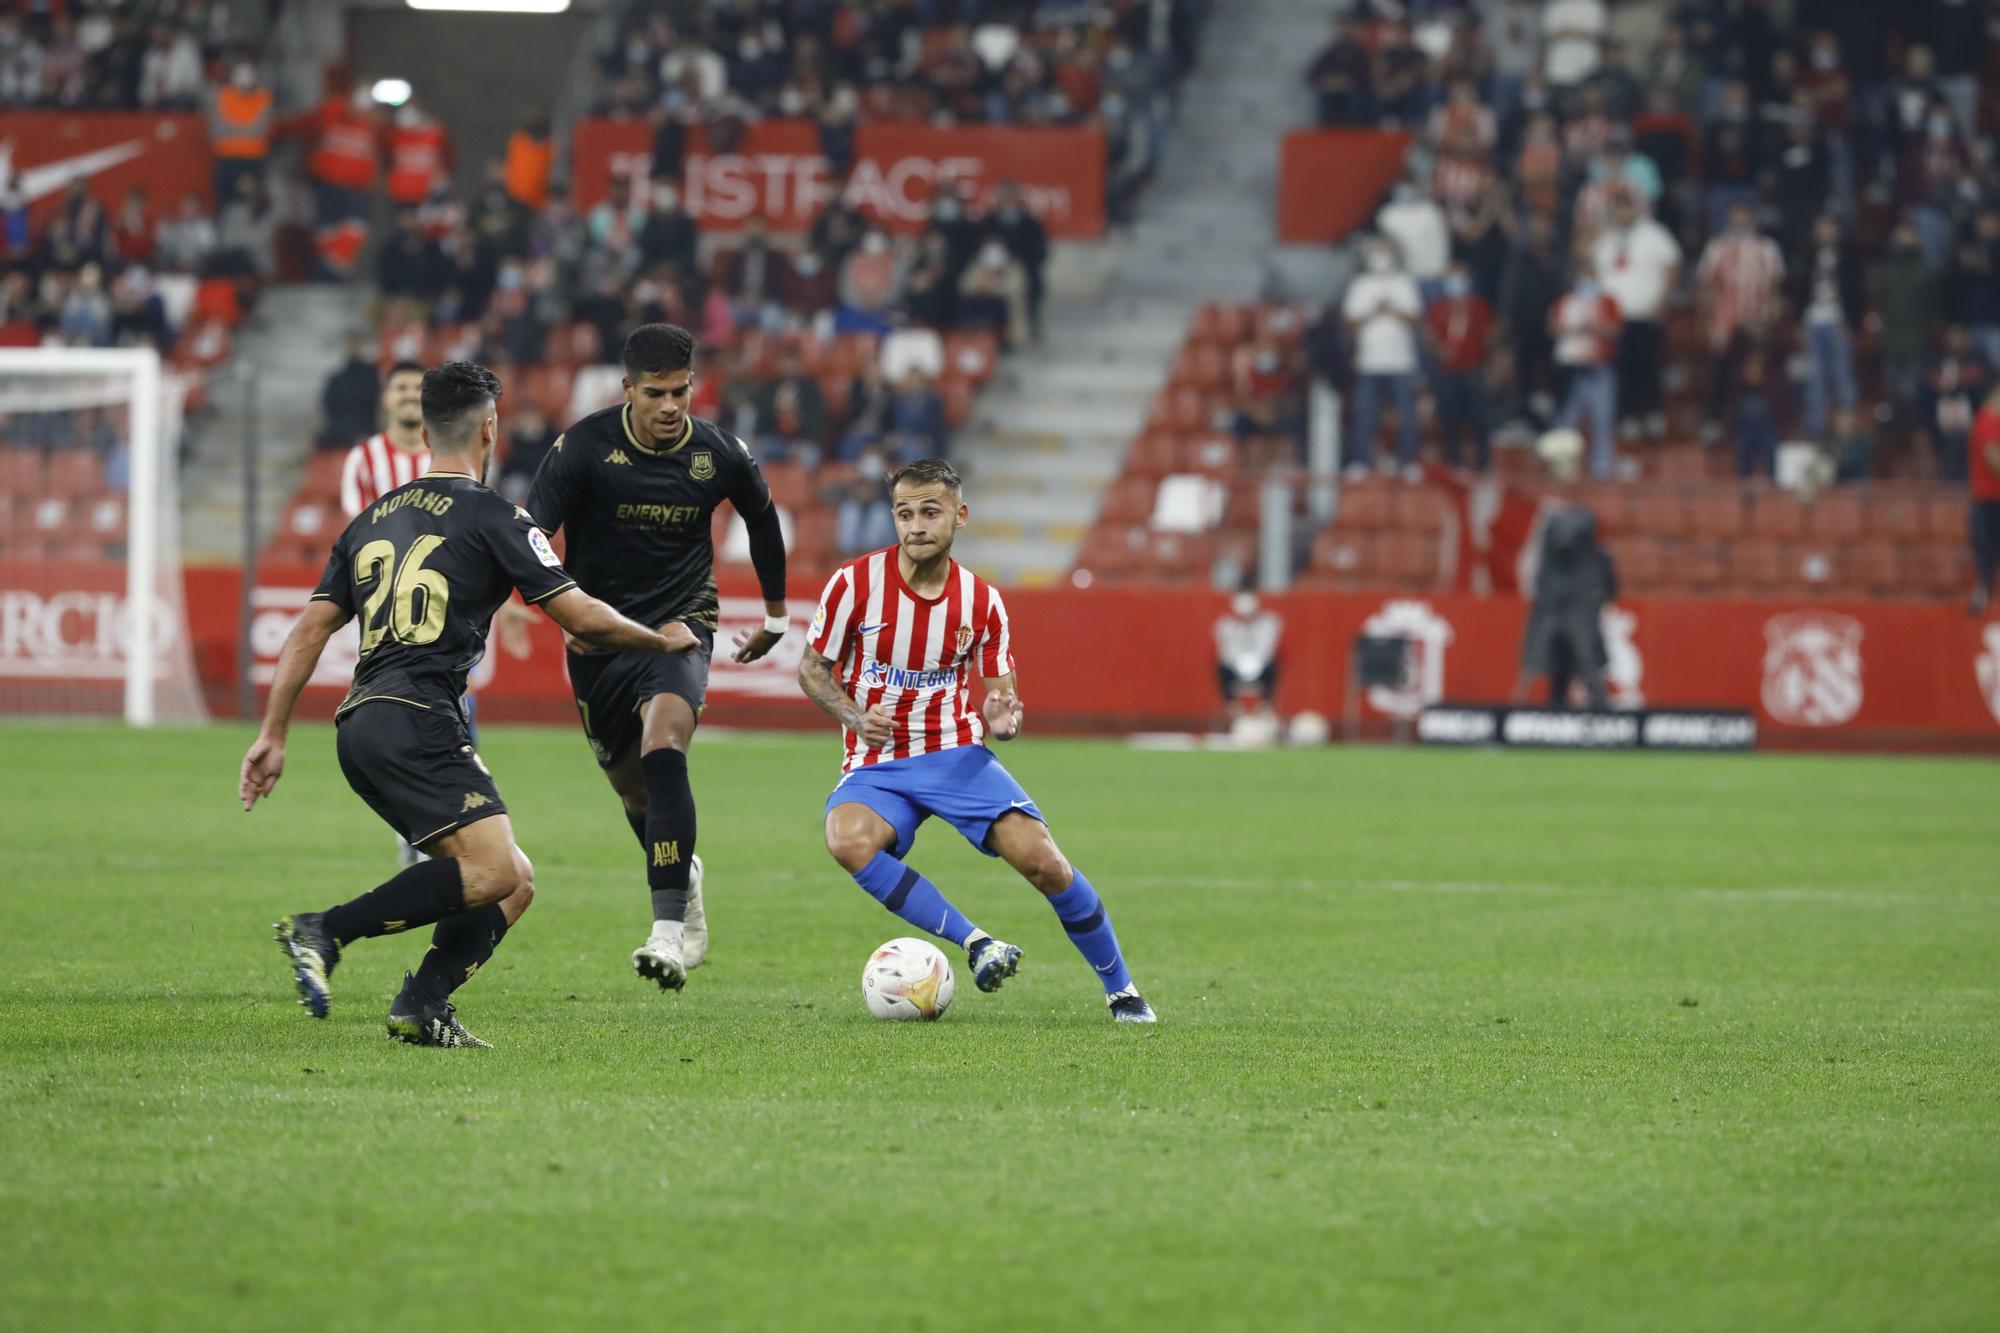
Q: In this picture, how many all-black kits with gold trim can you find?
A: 2